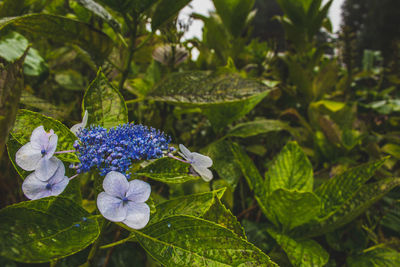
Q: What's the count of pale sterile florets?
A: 5